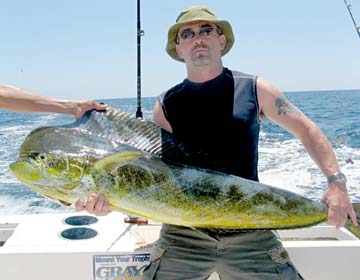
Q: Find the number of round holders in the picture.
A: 2